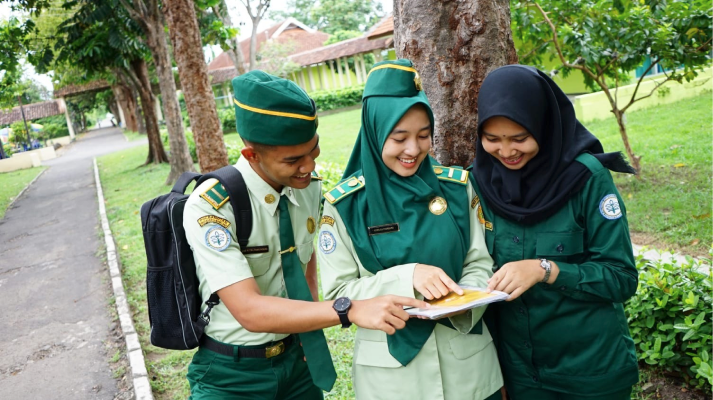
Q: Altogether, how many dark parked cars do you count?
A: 0